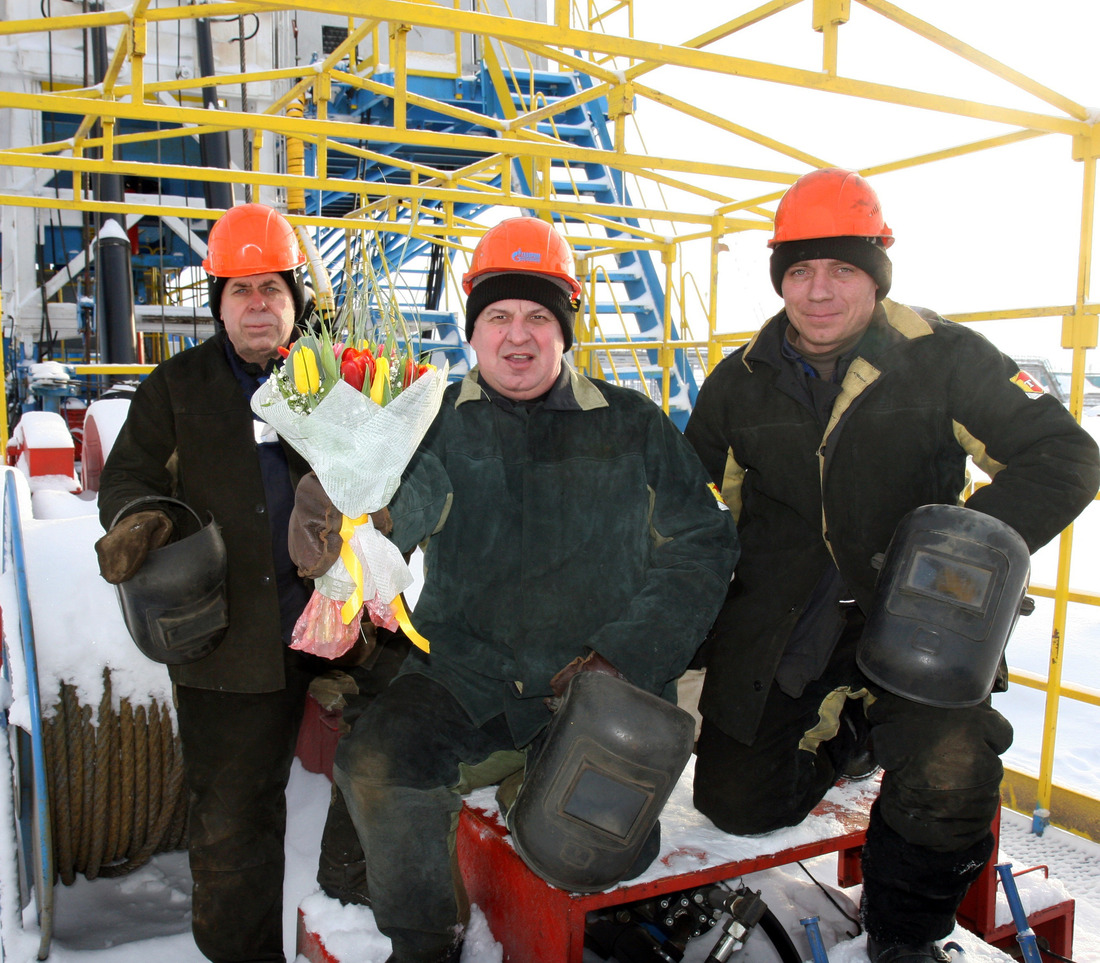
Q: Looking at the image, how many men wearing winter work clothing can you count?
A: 3